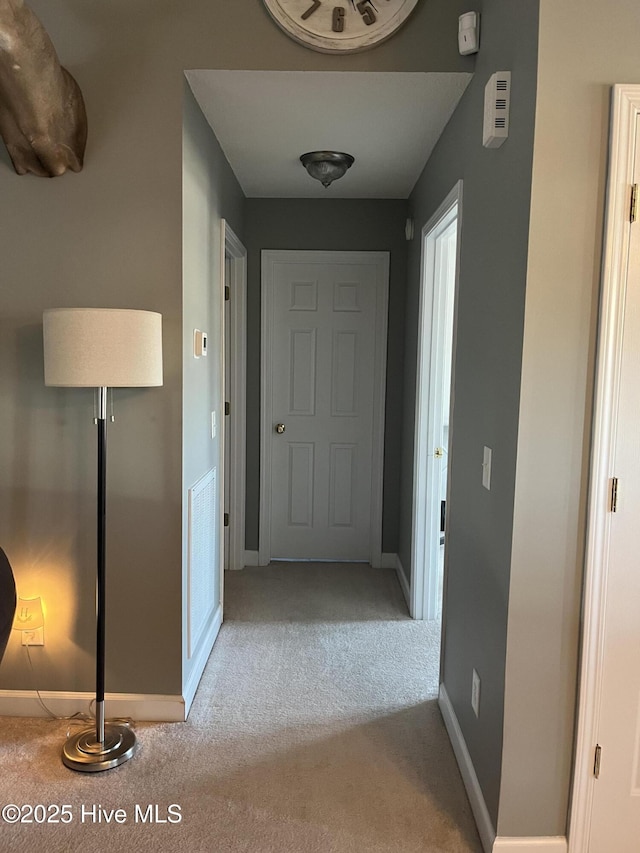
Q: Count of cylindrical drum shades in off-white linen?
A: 1